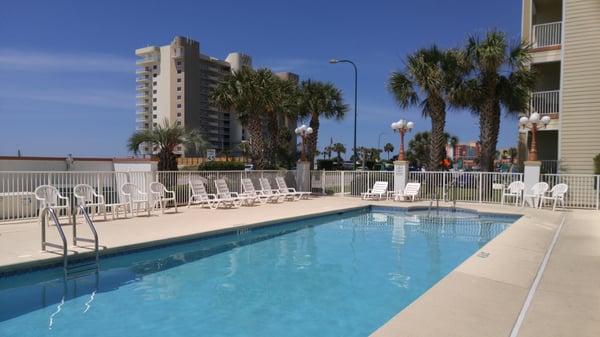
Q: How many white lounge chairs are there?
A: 7